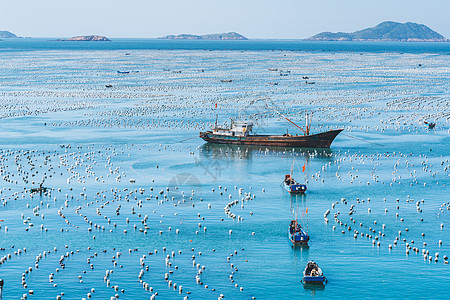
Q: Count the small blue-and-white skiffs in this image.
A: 3